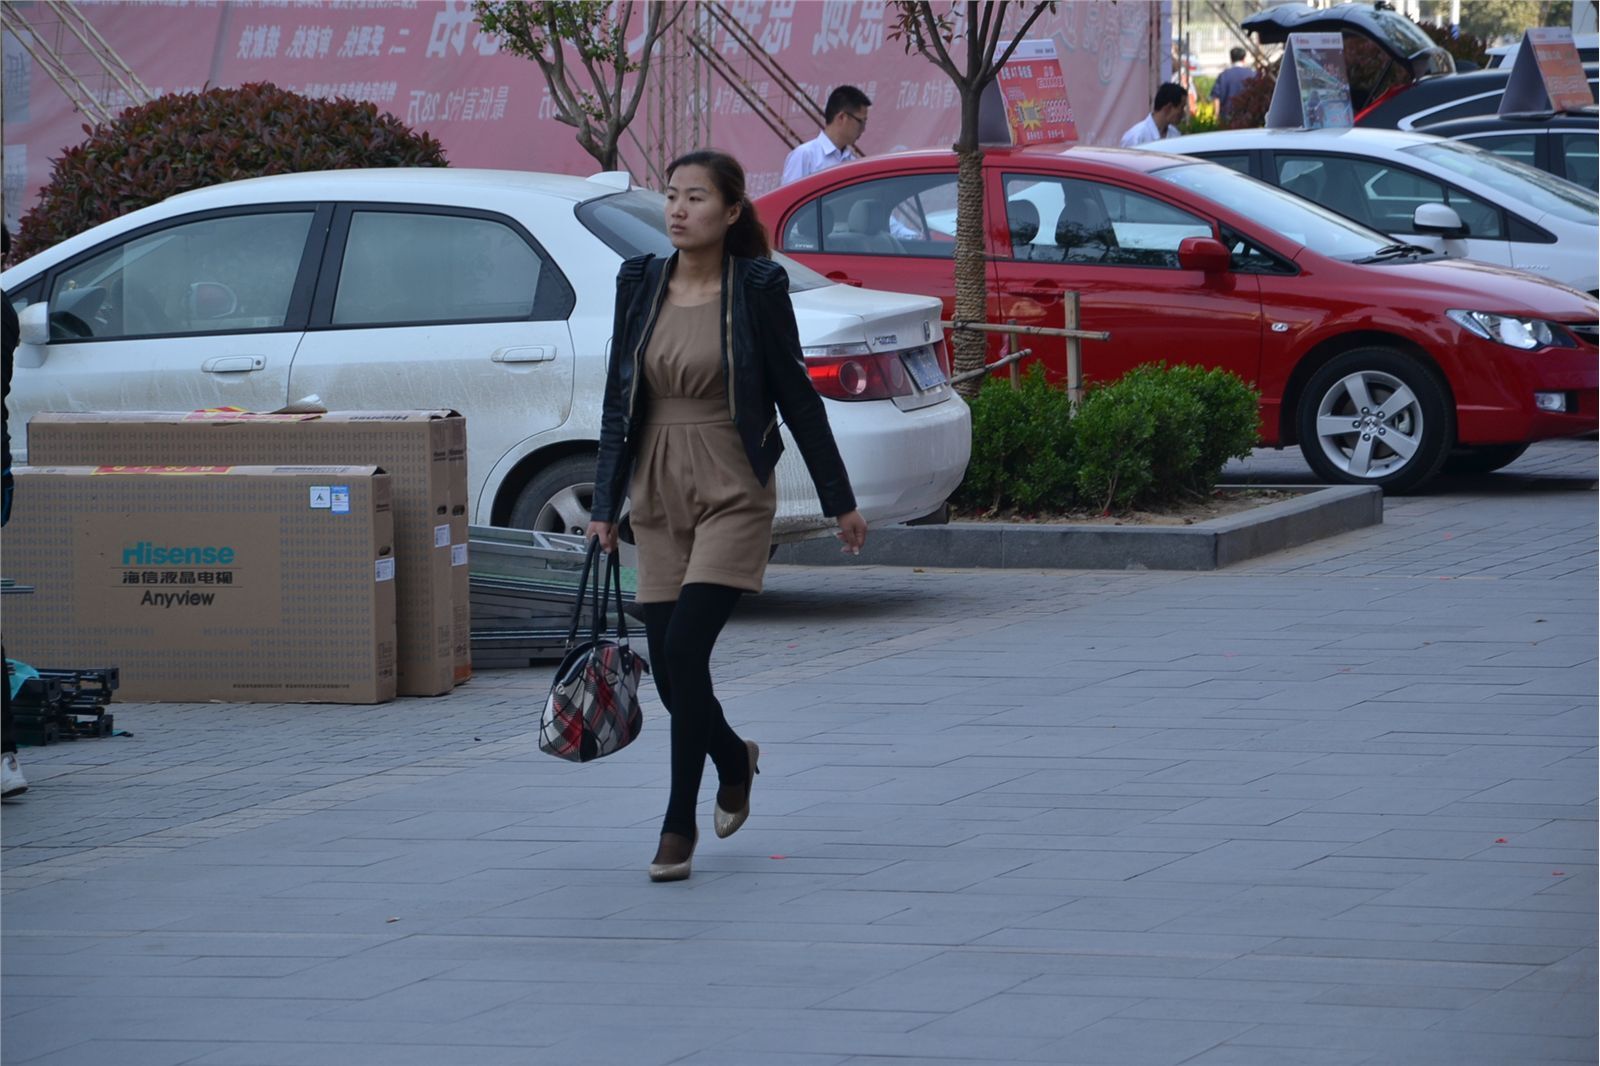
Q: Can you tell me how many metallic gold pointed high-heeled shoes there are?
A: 2